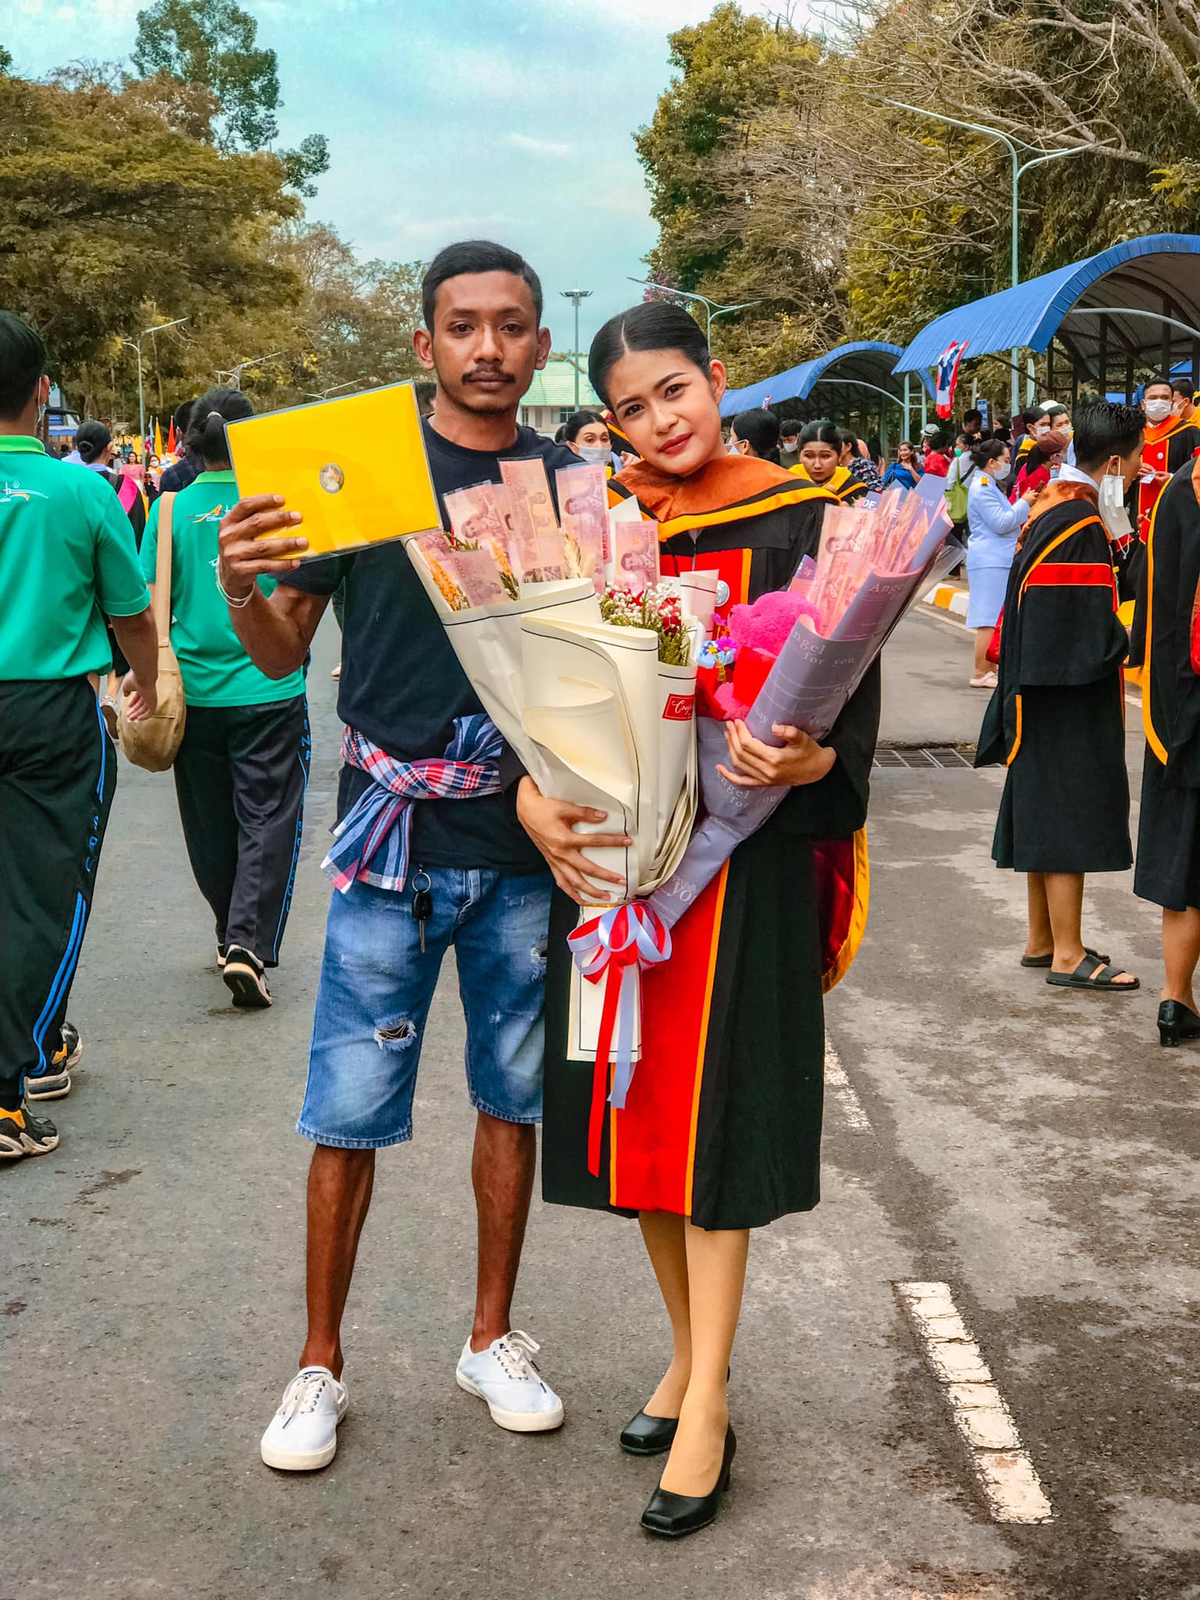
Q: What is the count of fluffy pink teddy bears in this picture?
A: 1